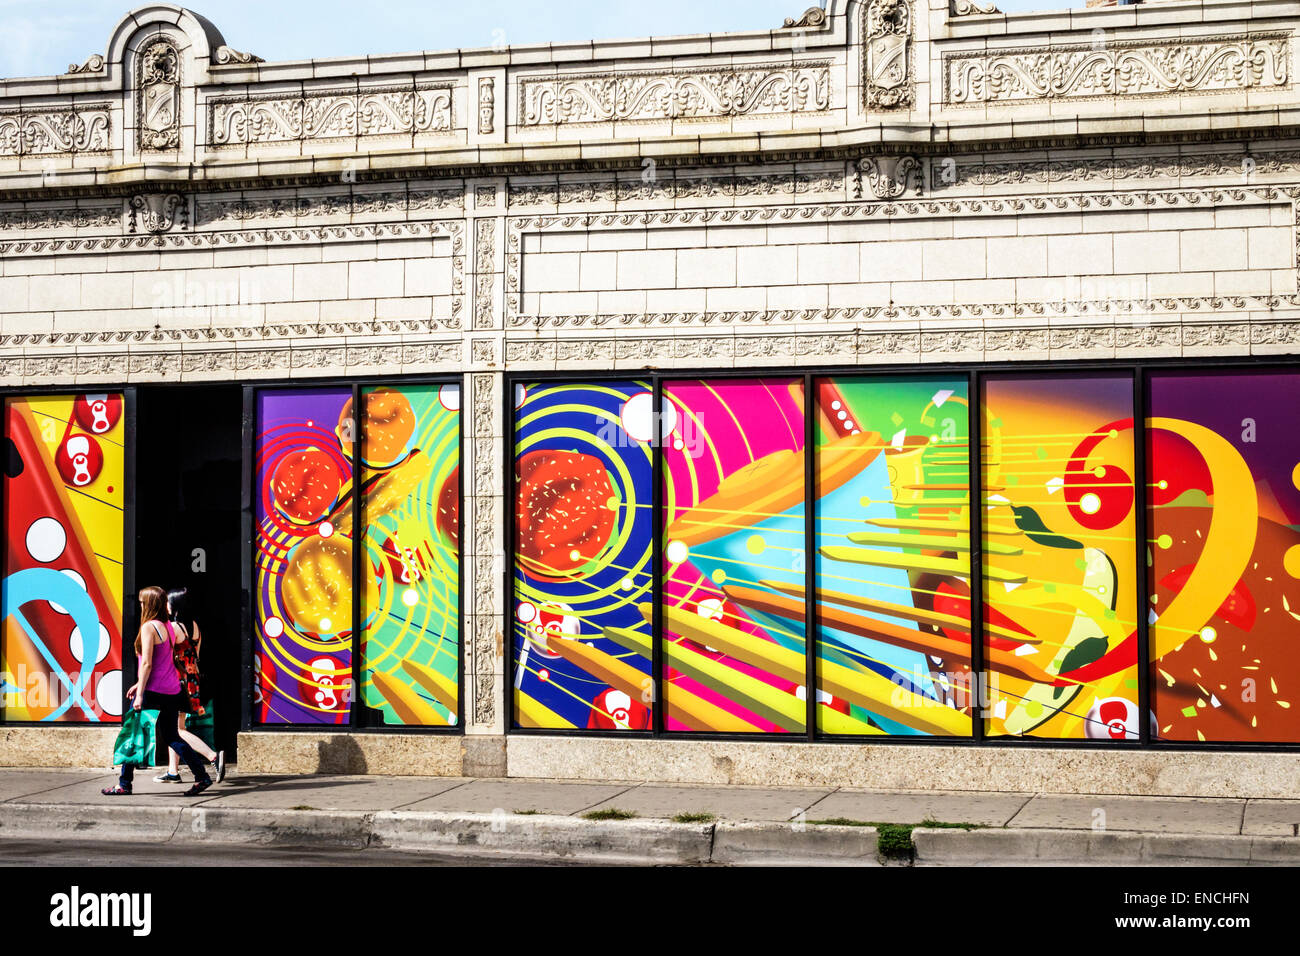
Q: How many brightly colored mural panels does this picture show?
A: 8